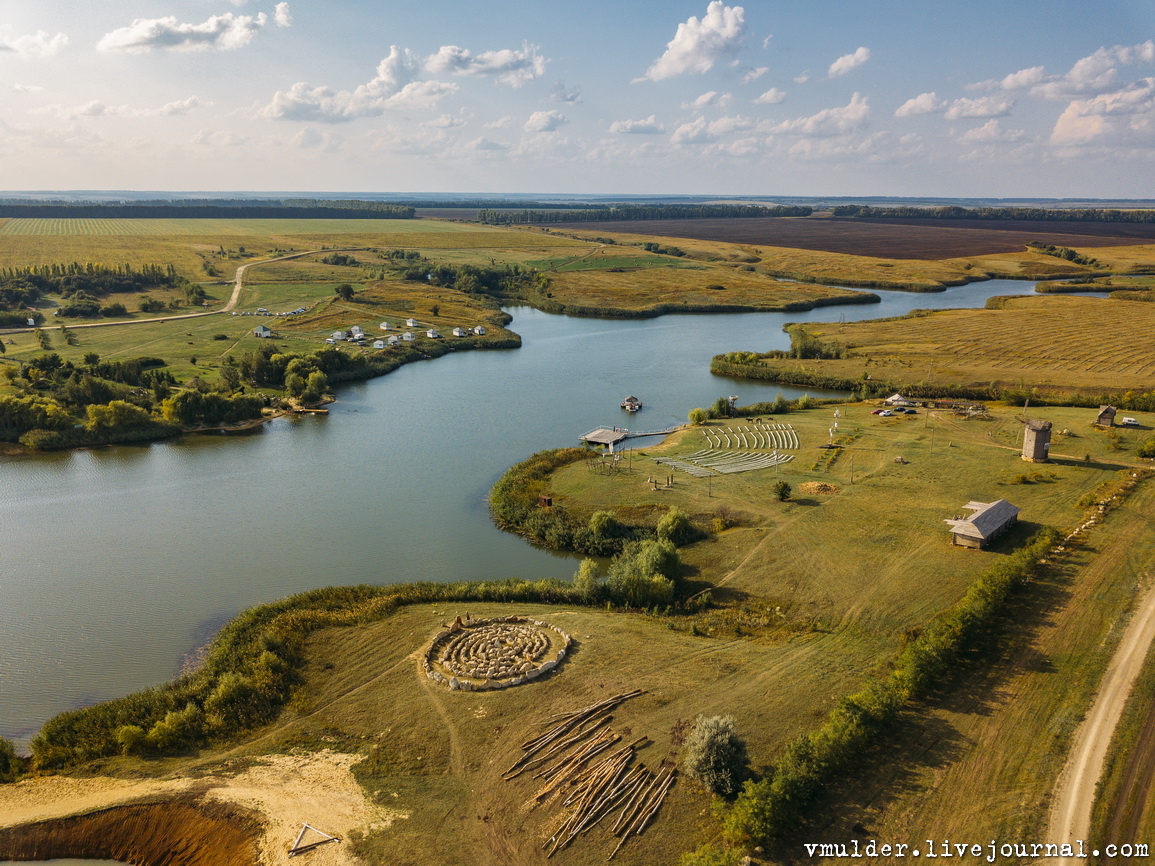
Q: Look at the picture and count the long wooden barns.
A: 1